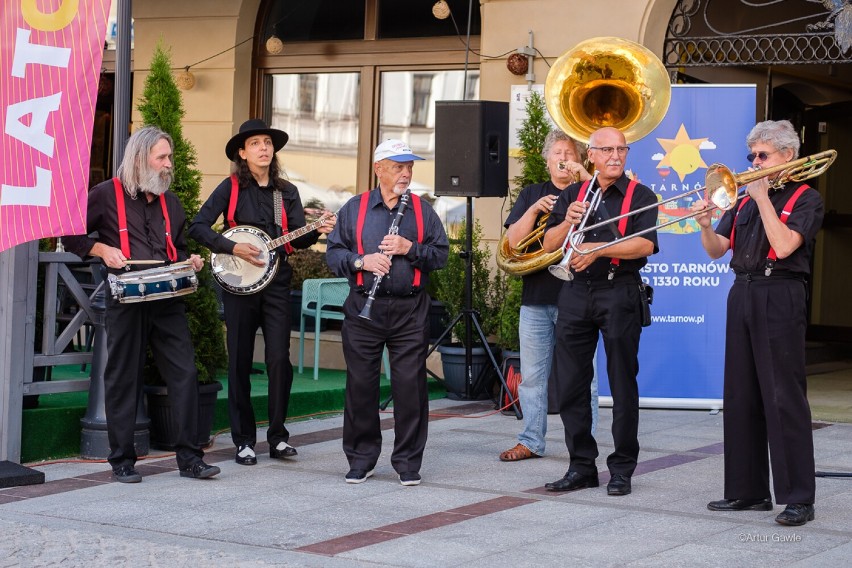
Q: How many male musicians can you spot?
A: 6